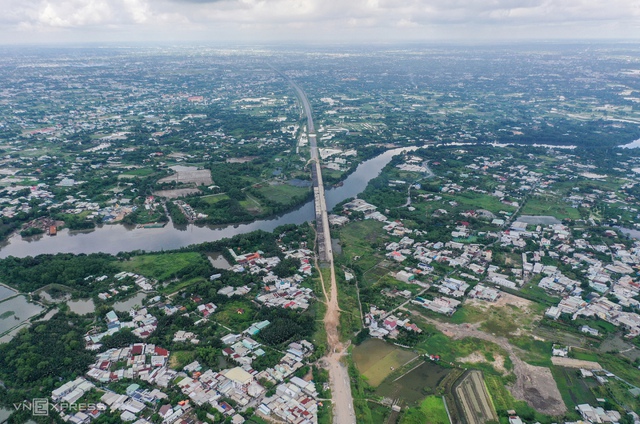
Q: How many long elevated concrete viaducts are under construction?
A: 1